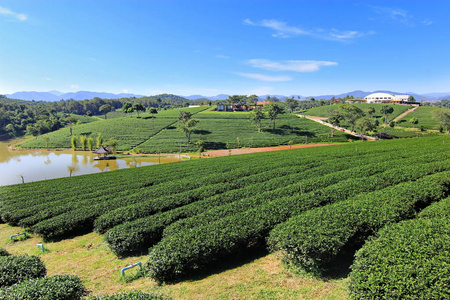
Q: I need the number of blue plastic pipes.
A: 3